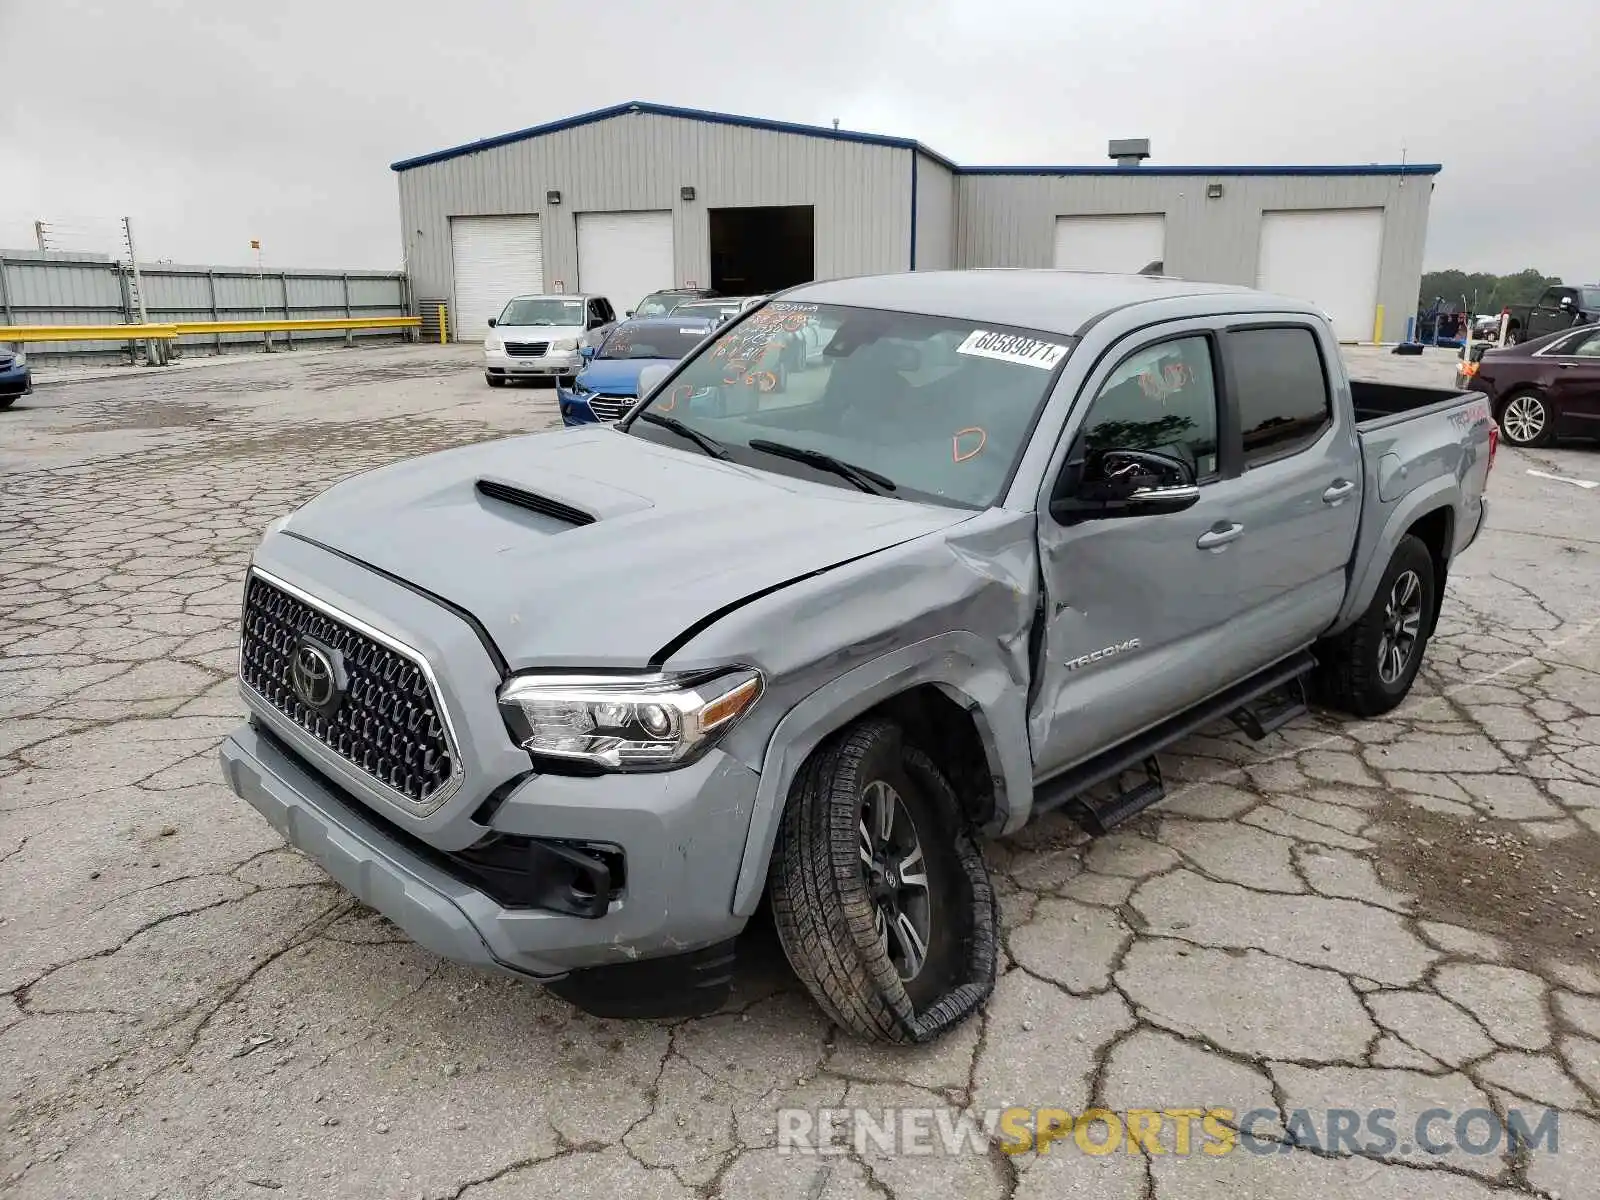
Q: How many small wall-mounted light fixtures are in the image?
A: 3